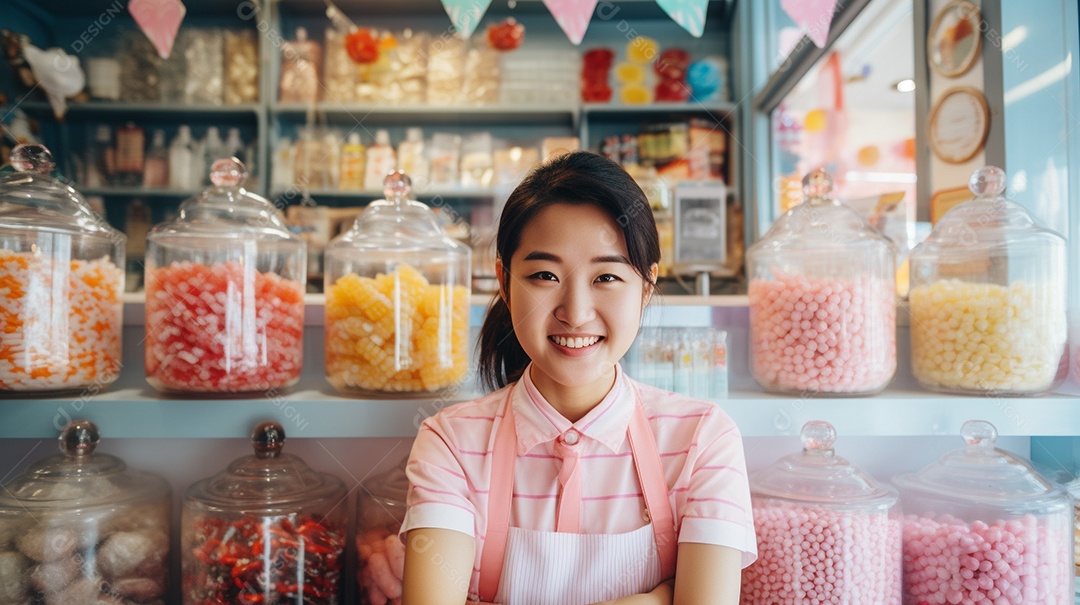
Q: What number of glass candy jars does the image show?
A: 10